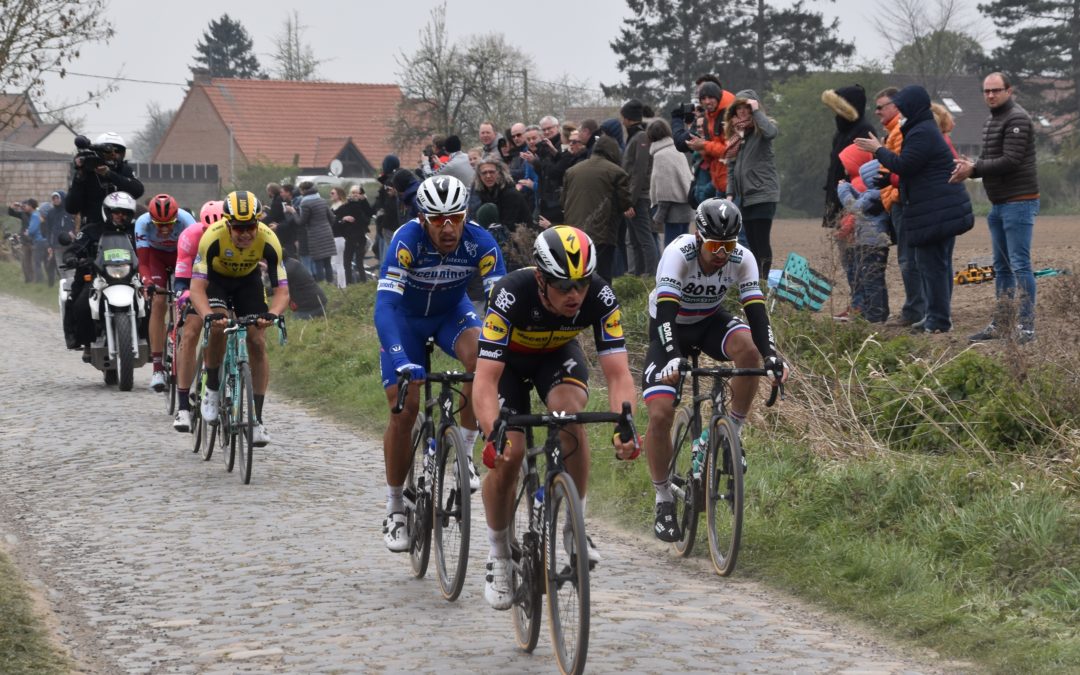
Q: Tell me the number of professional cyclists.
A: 6